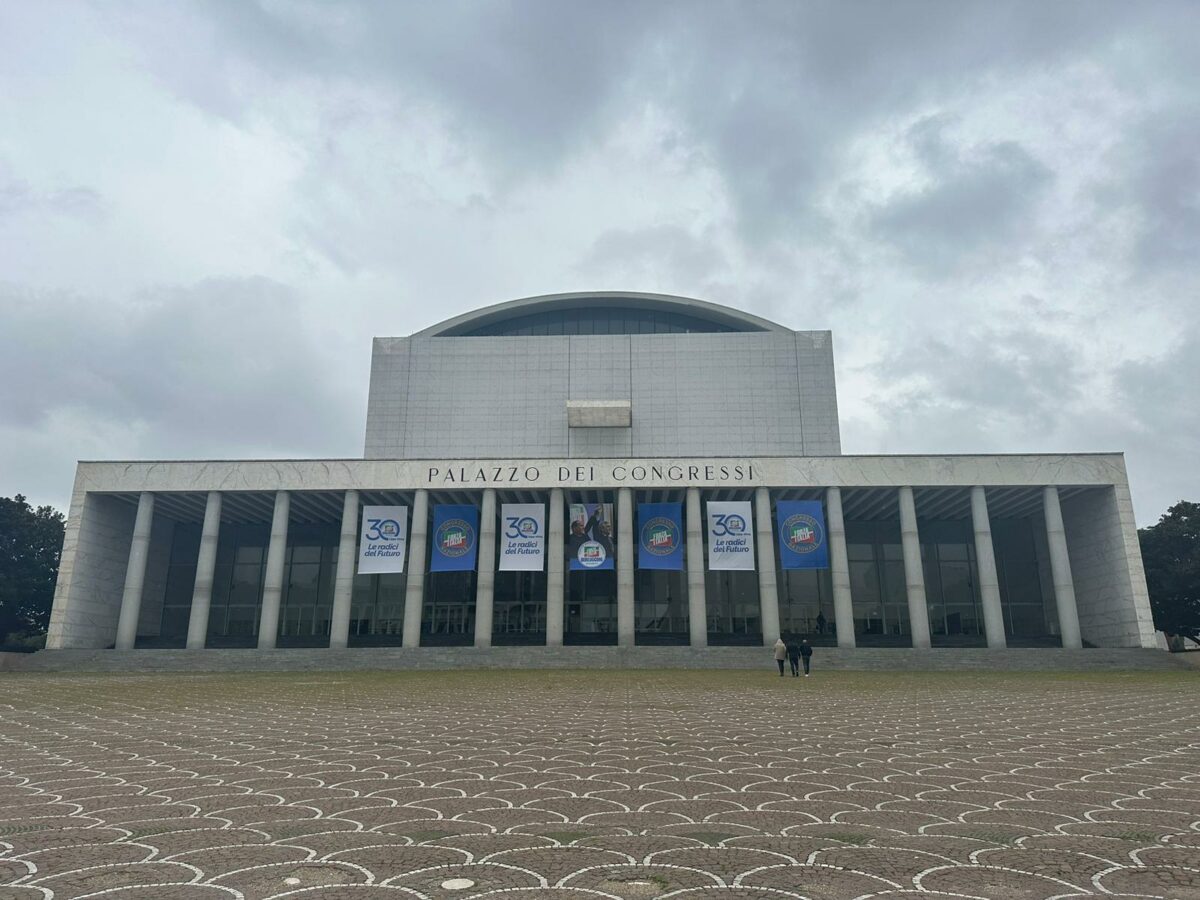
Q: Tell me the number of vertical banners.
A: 7